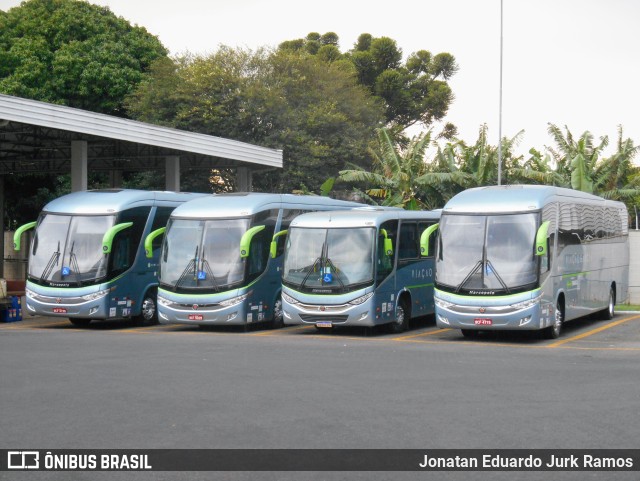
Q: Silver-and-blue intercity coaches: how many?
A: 4